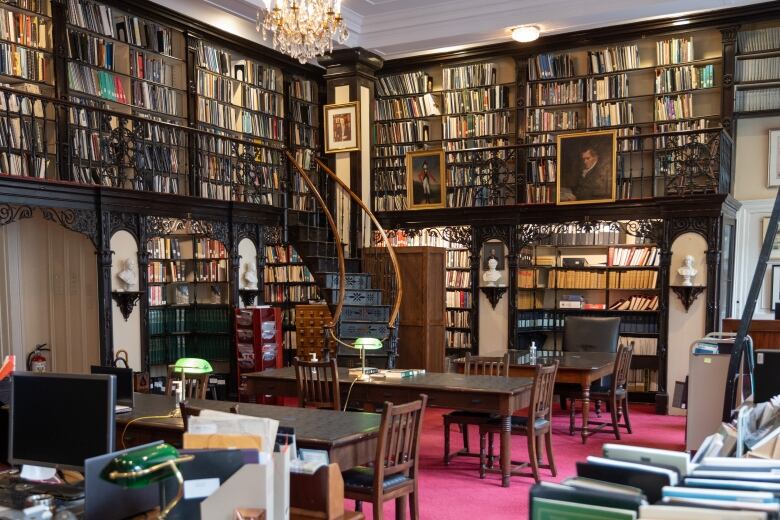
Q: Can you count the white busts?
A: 4